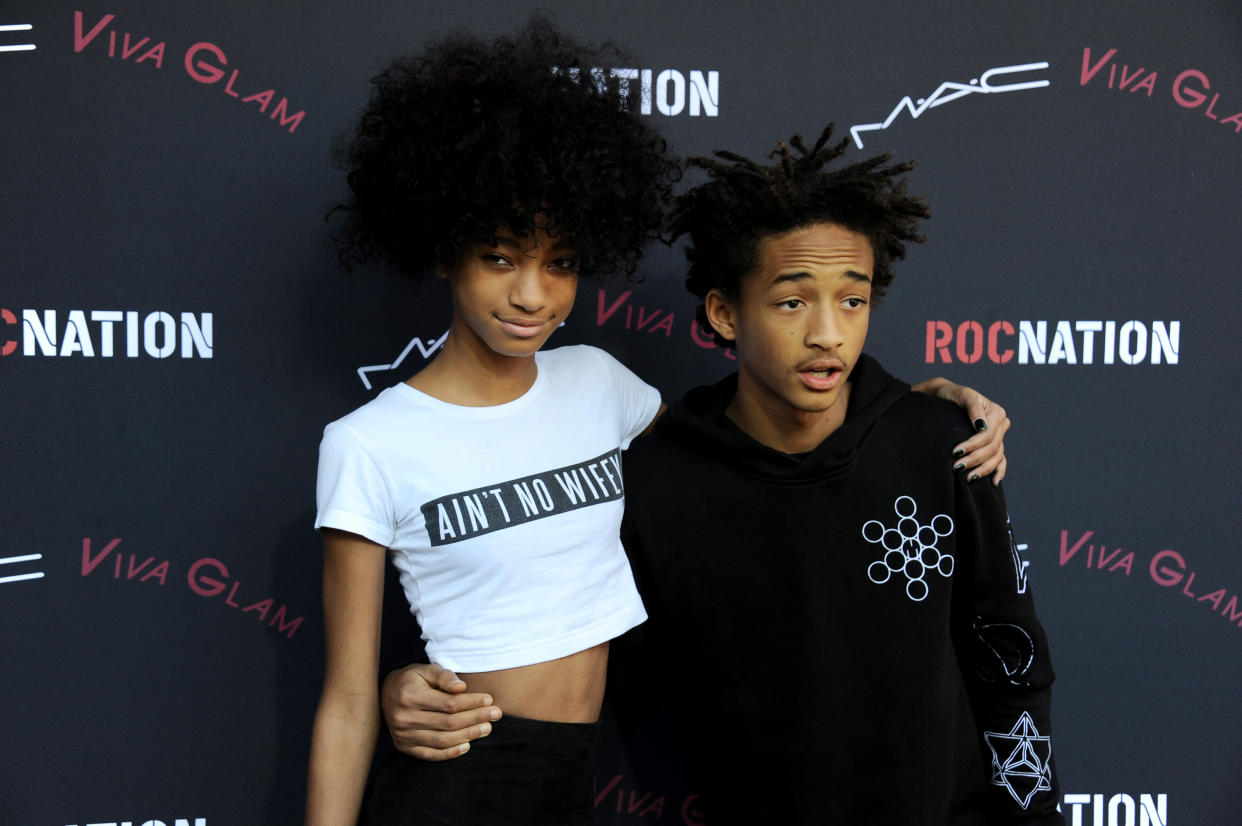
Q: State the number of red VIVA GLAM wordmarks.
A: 6